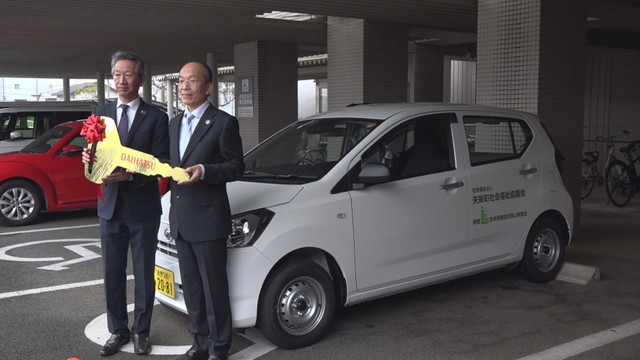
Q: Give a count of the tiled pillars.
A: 3